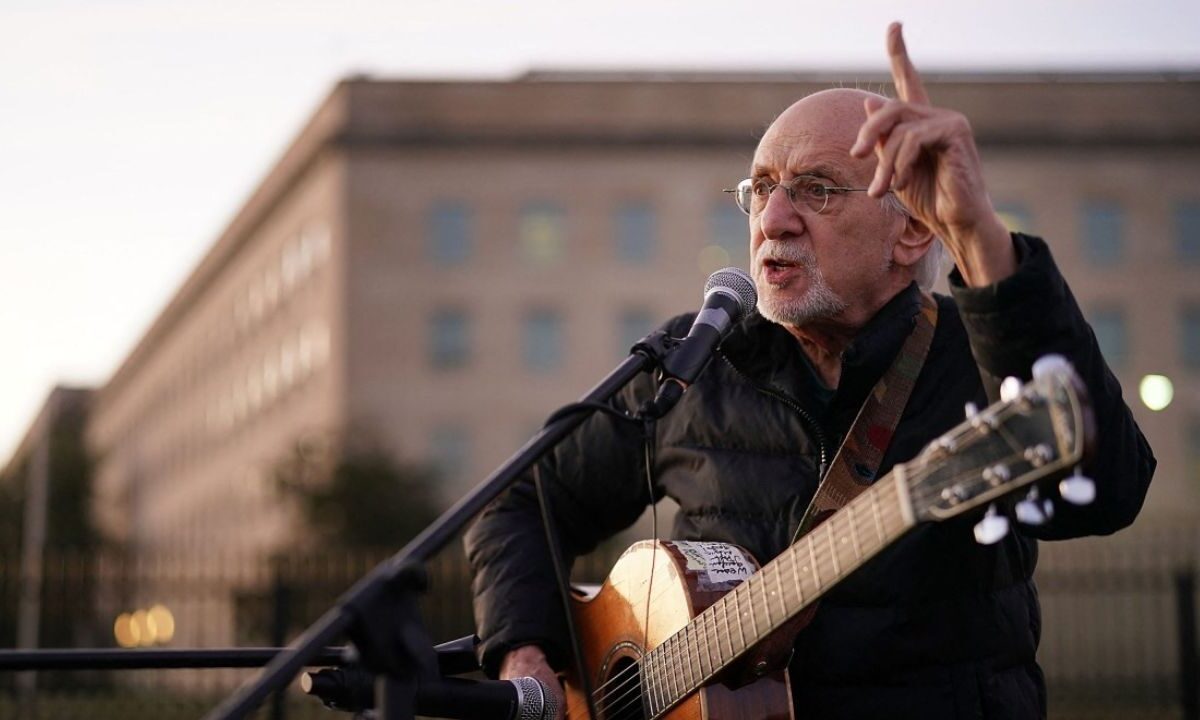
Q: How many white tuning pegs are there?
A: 6